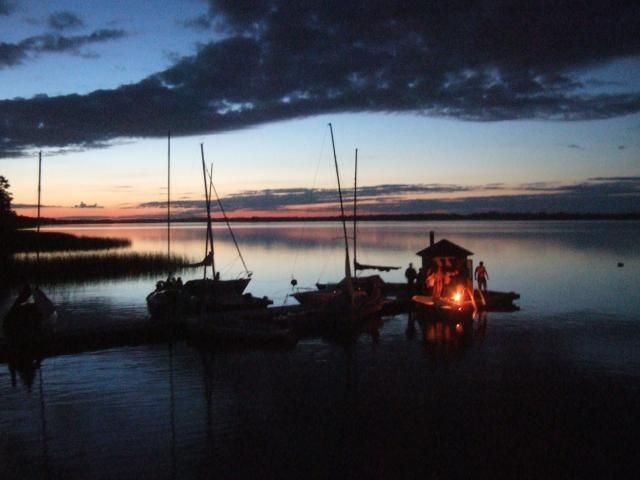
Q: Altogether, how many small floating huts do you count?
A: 1